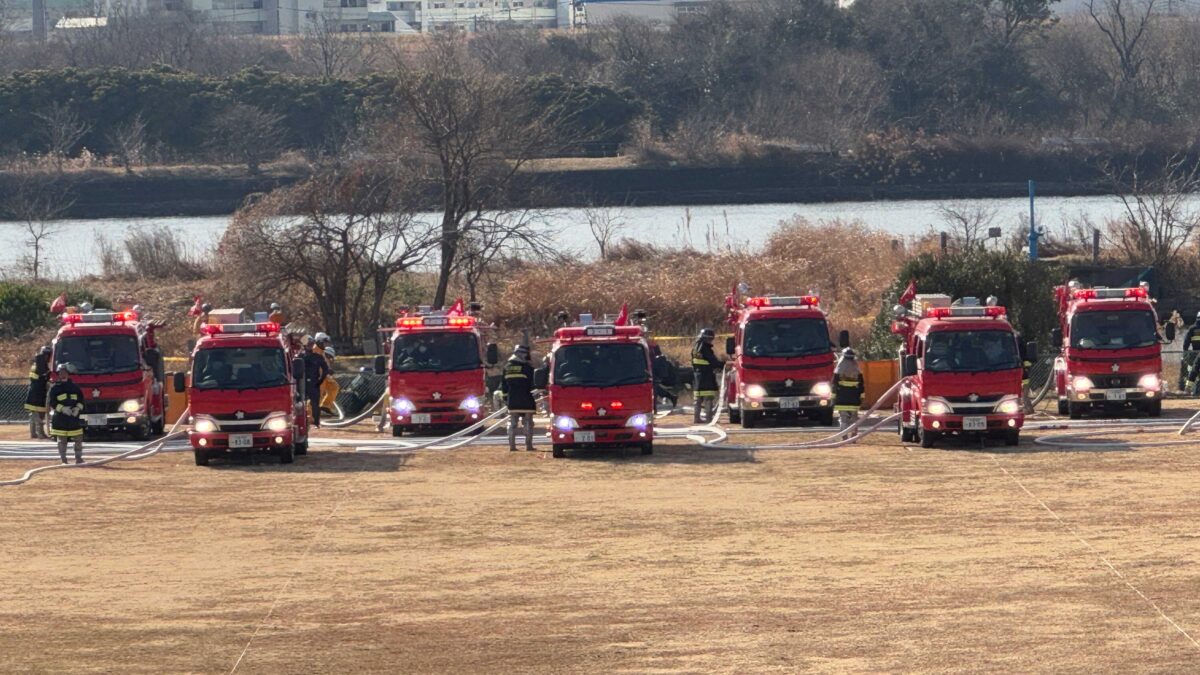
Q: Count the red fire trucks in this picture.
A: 7